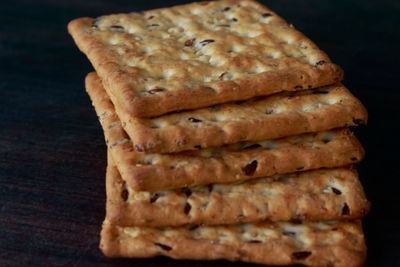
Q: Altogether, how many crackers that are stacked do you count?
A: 5